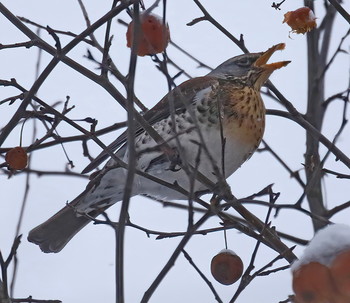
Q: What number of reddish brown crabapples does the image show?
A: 6